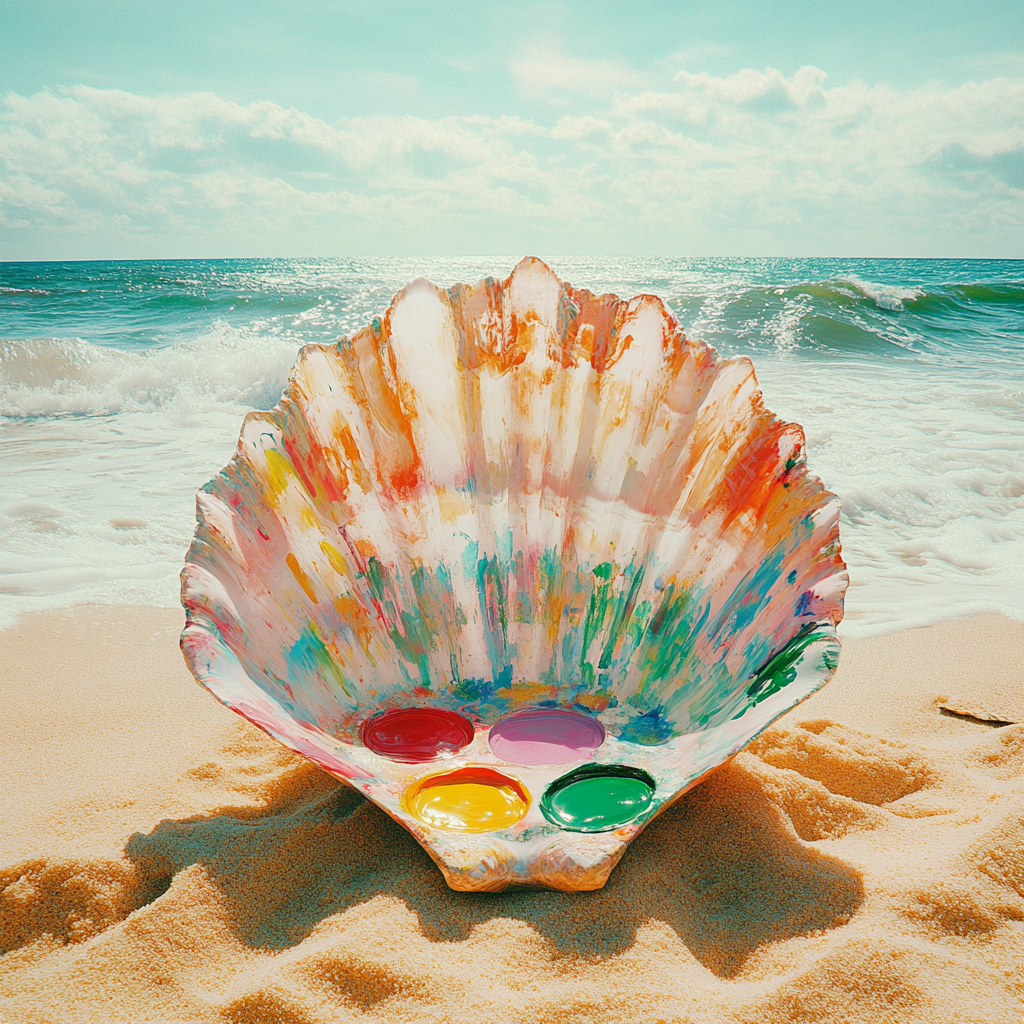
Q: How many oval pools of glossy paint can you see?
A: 4